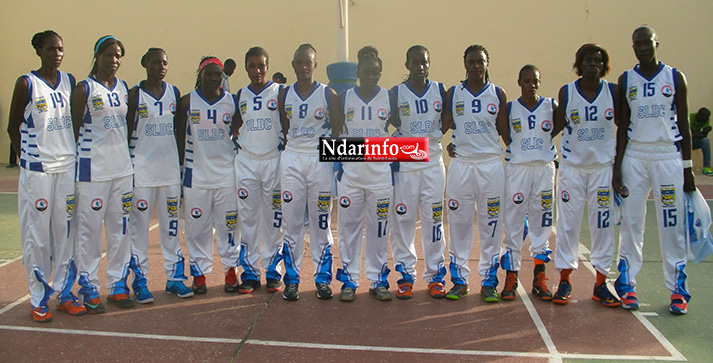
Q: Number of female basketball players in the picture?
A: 12